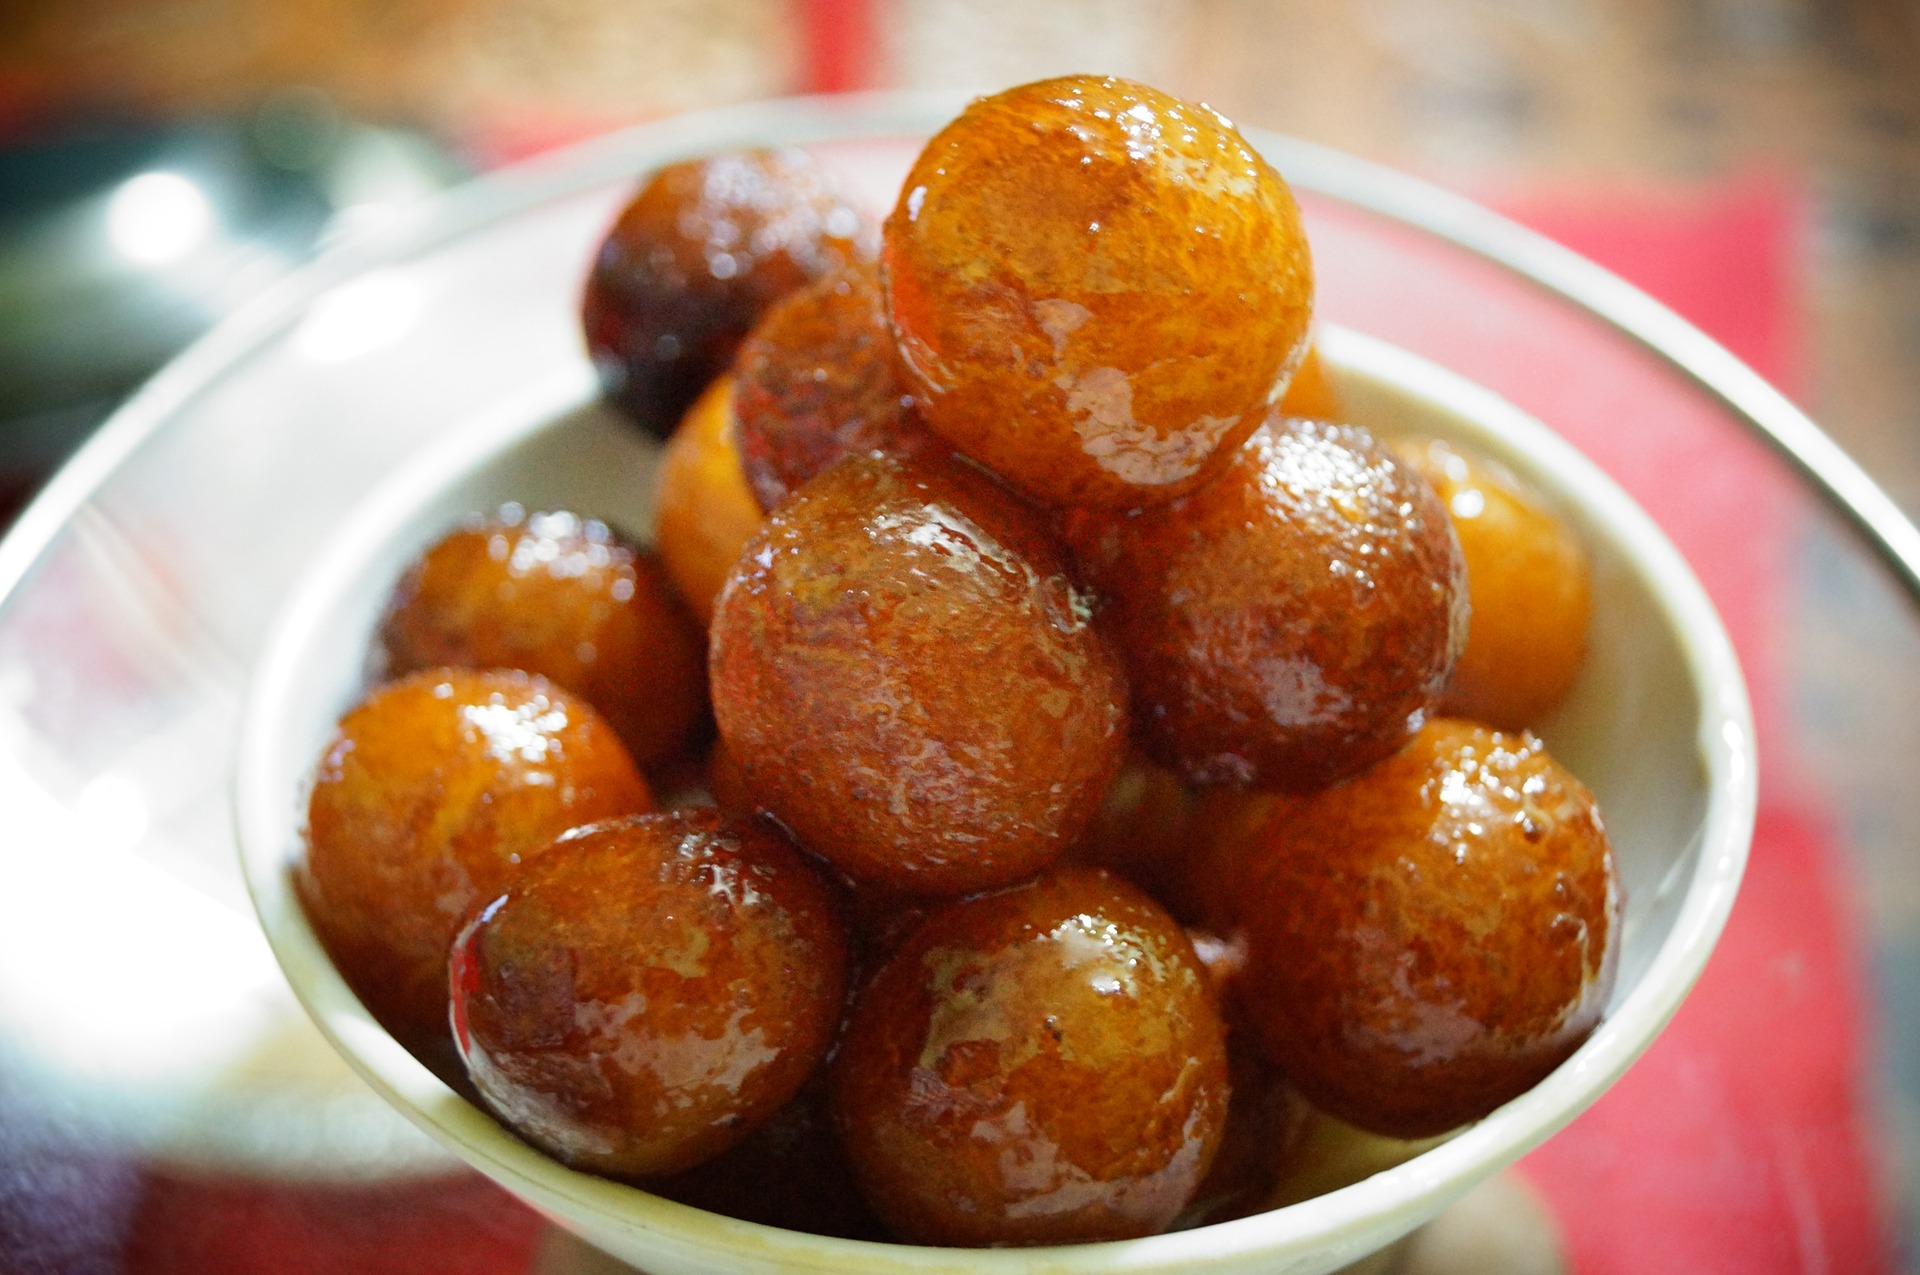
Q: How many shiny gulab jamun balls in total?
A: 13